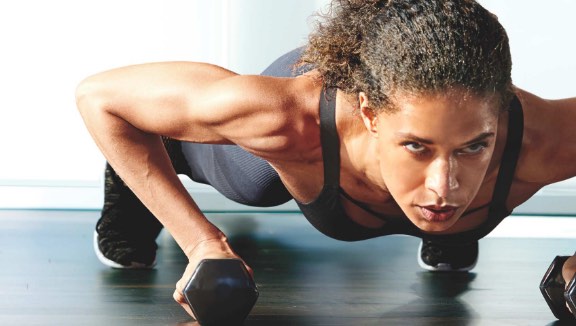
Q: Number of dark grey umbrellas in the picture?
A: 0